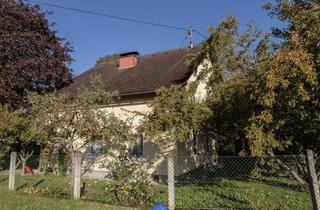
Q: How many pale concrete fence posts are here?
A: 4